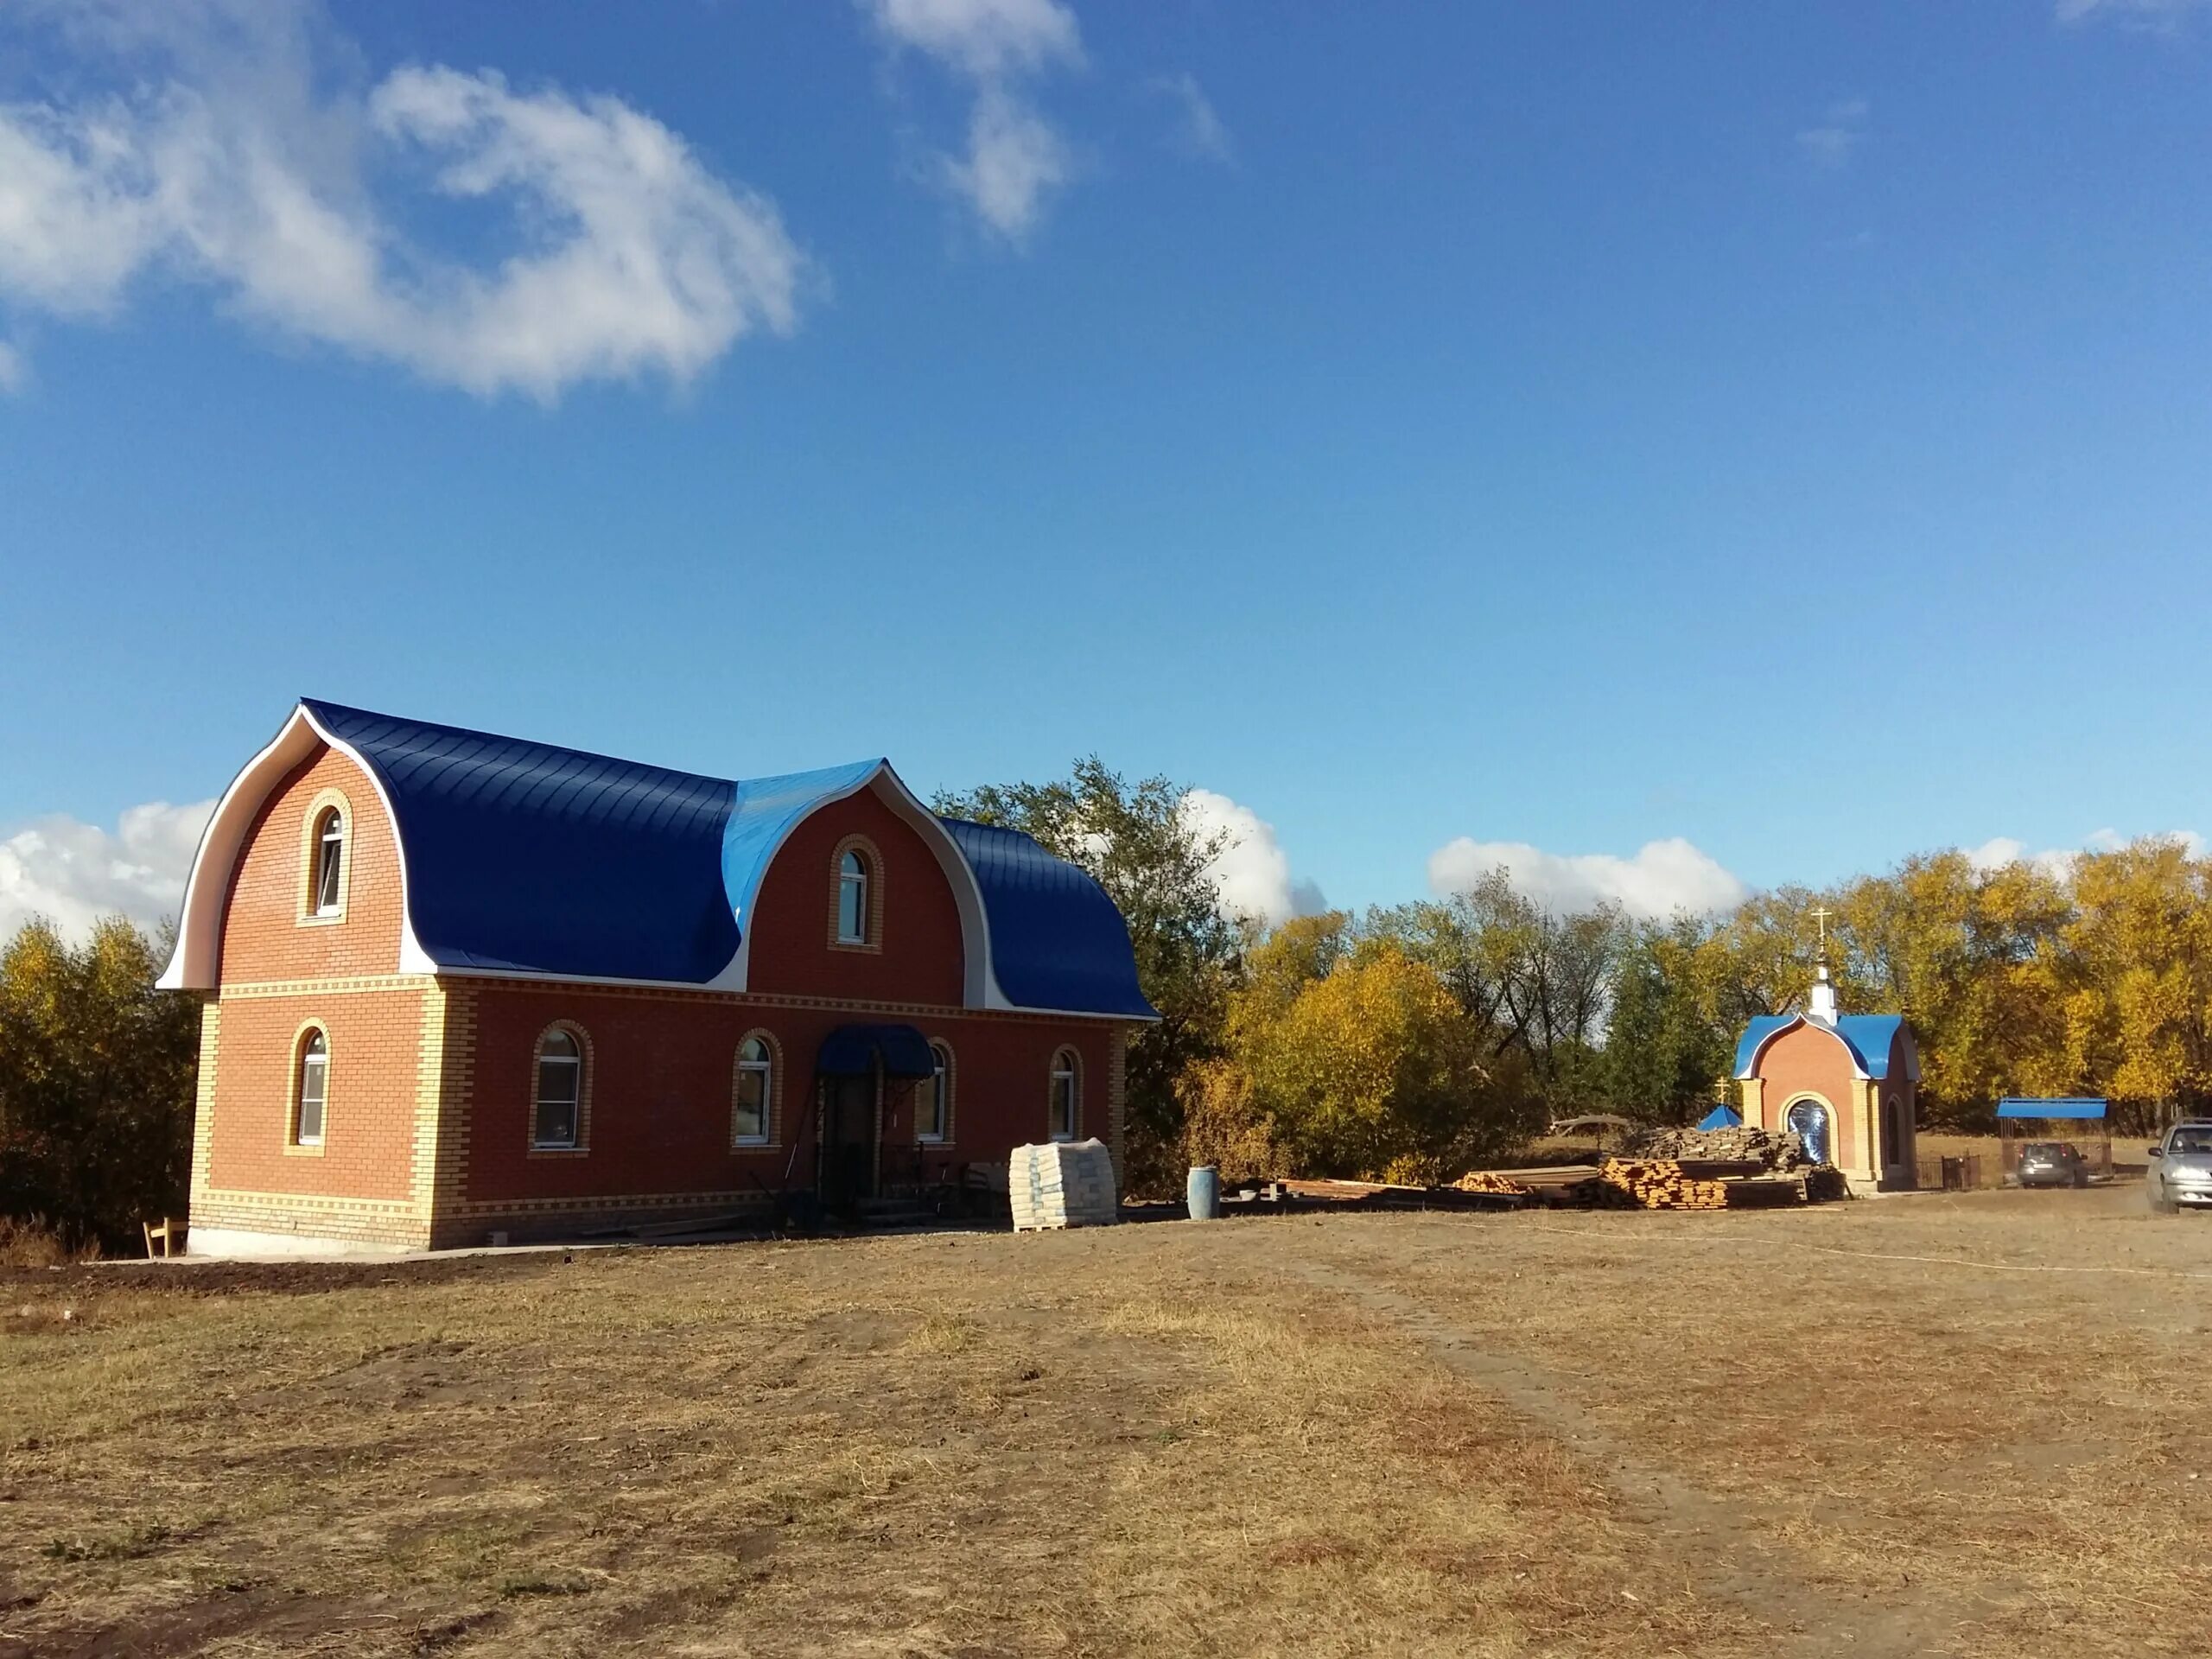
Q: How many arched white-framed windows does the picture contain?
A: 7